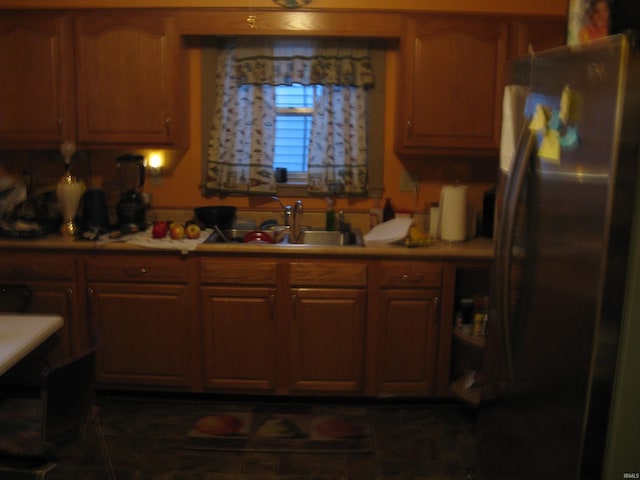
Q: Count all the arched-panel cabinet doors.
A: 3